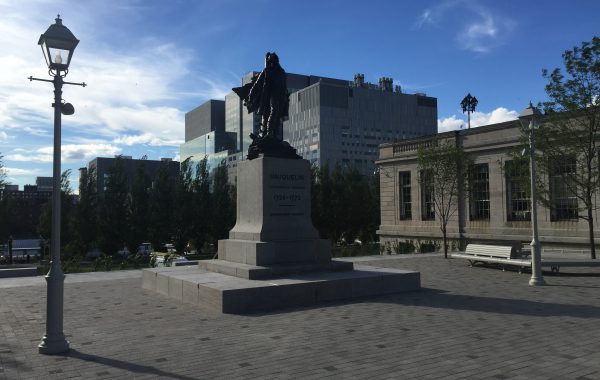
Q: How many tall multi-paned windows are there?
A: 5